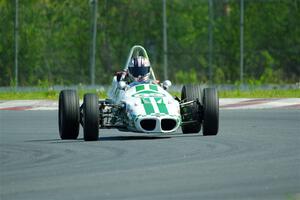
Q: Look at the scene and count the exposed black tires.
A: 4